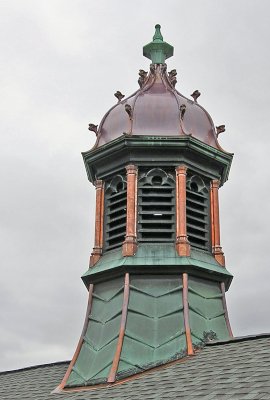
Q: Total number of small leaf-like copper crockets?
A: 12